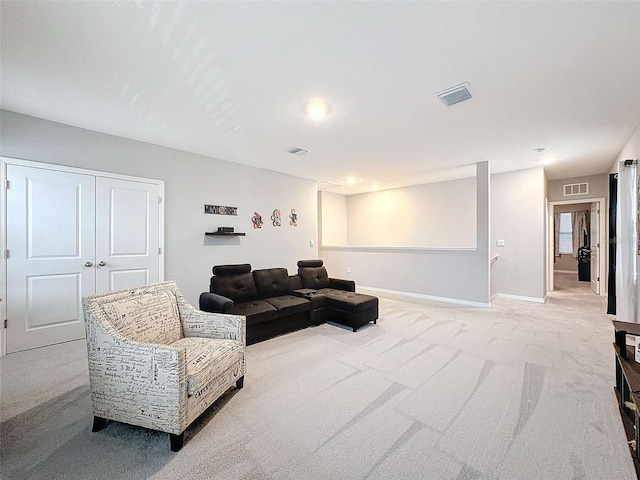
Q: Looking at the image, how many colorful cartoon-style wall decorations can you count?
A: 3